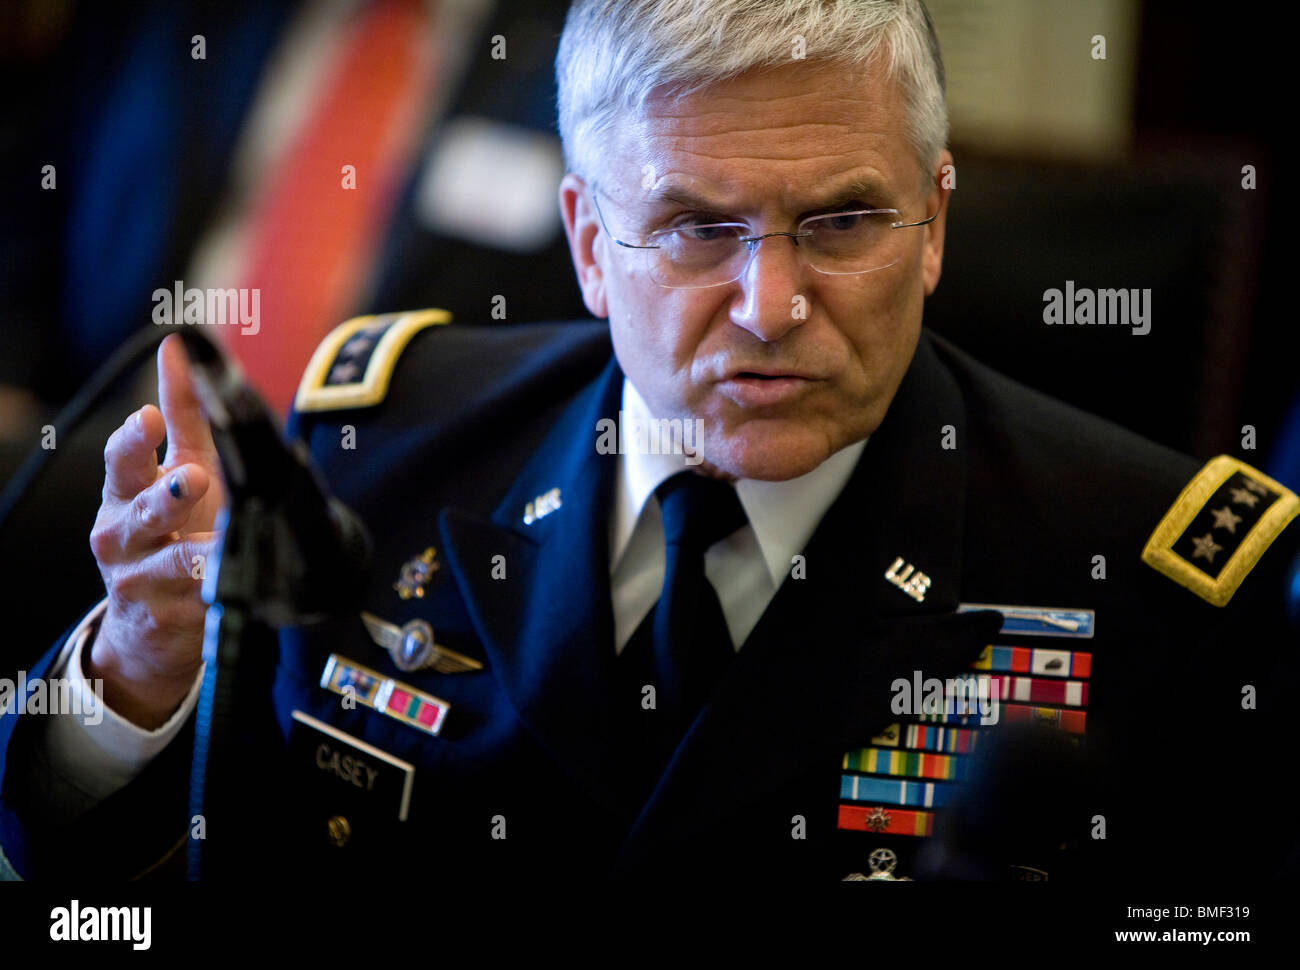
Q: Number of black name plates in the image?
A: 1